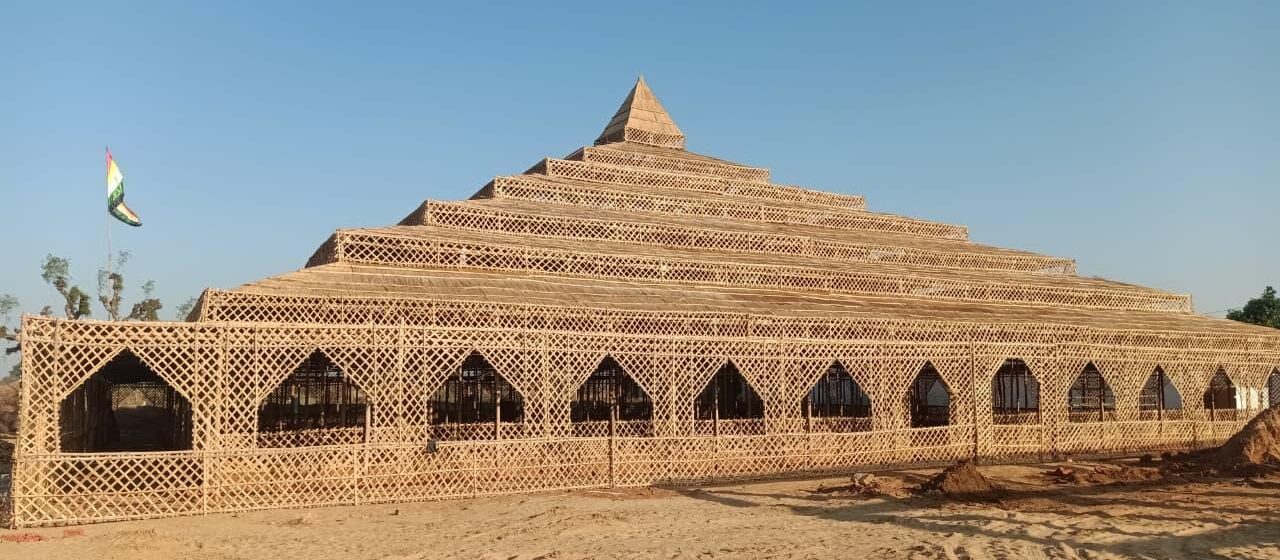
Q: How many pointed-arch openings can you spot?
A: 12